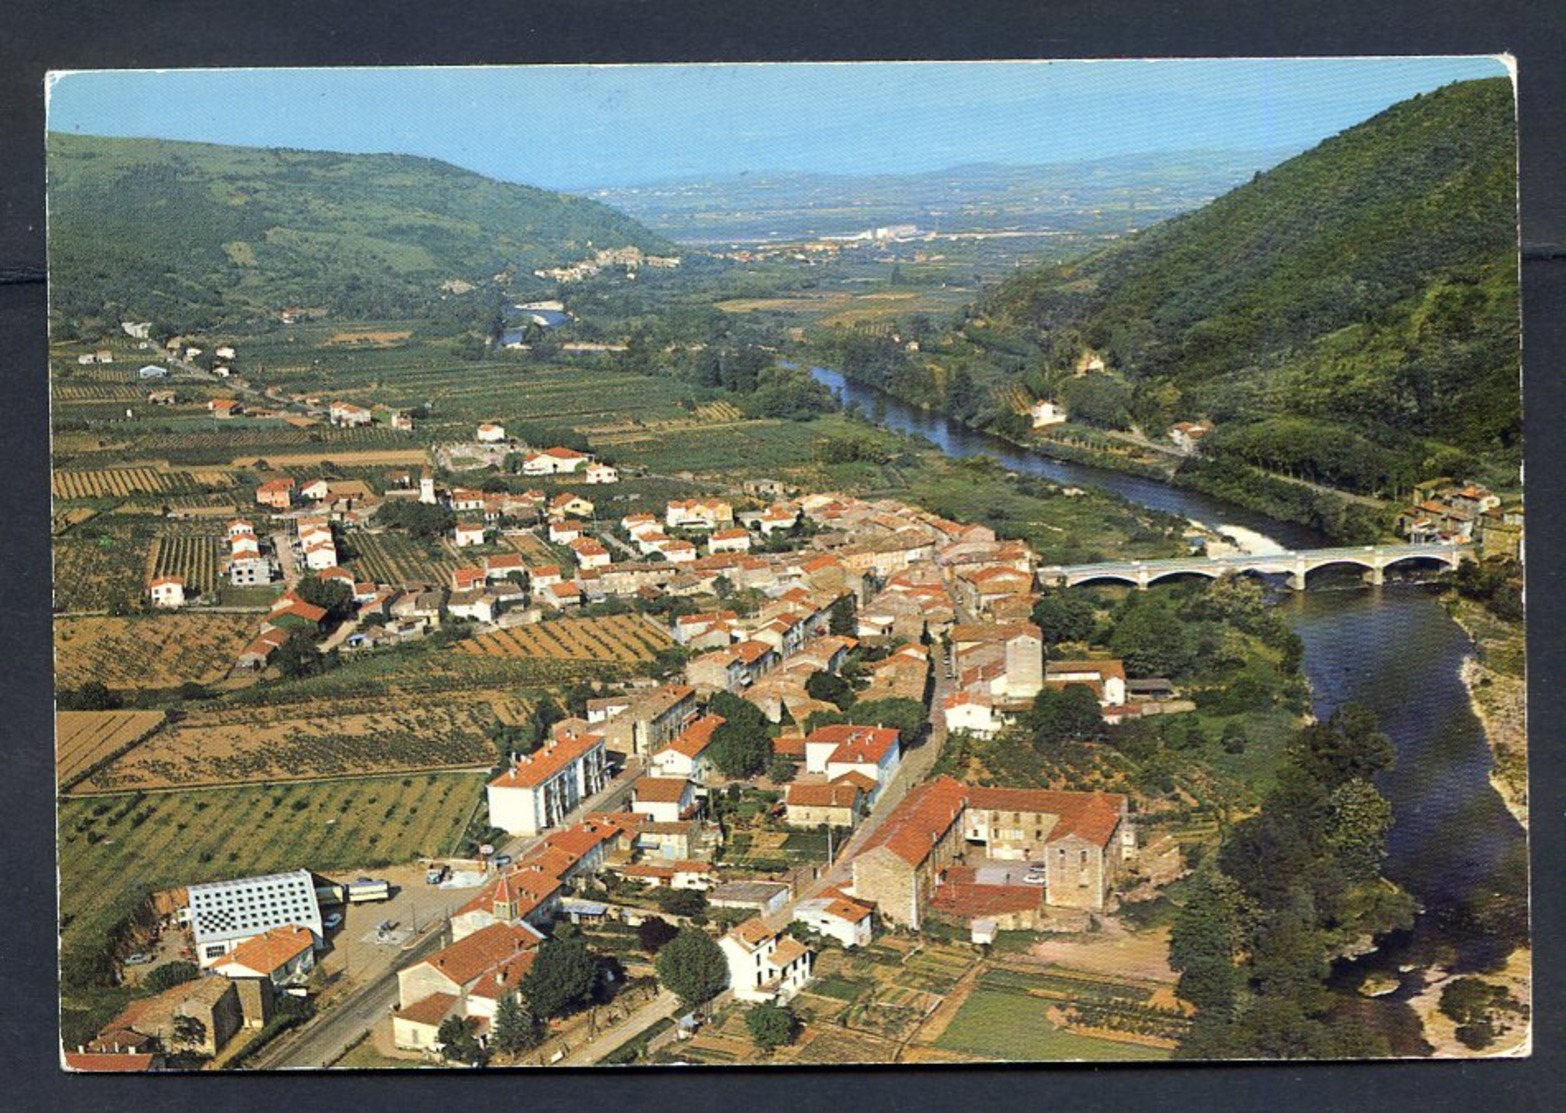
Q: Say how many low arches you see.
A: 5